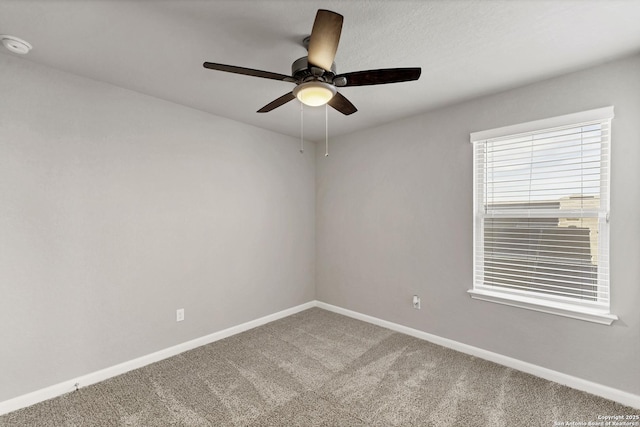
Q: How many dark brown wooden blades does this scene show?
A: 5